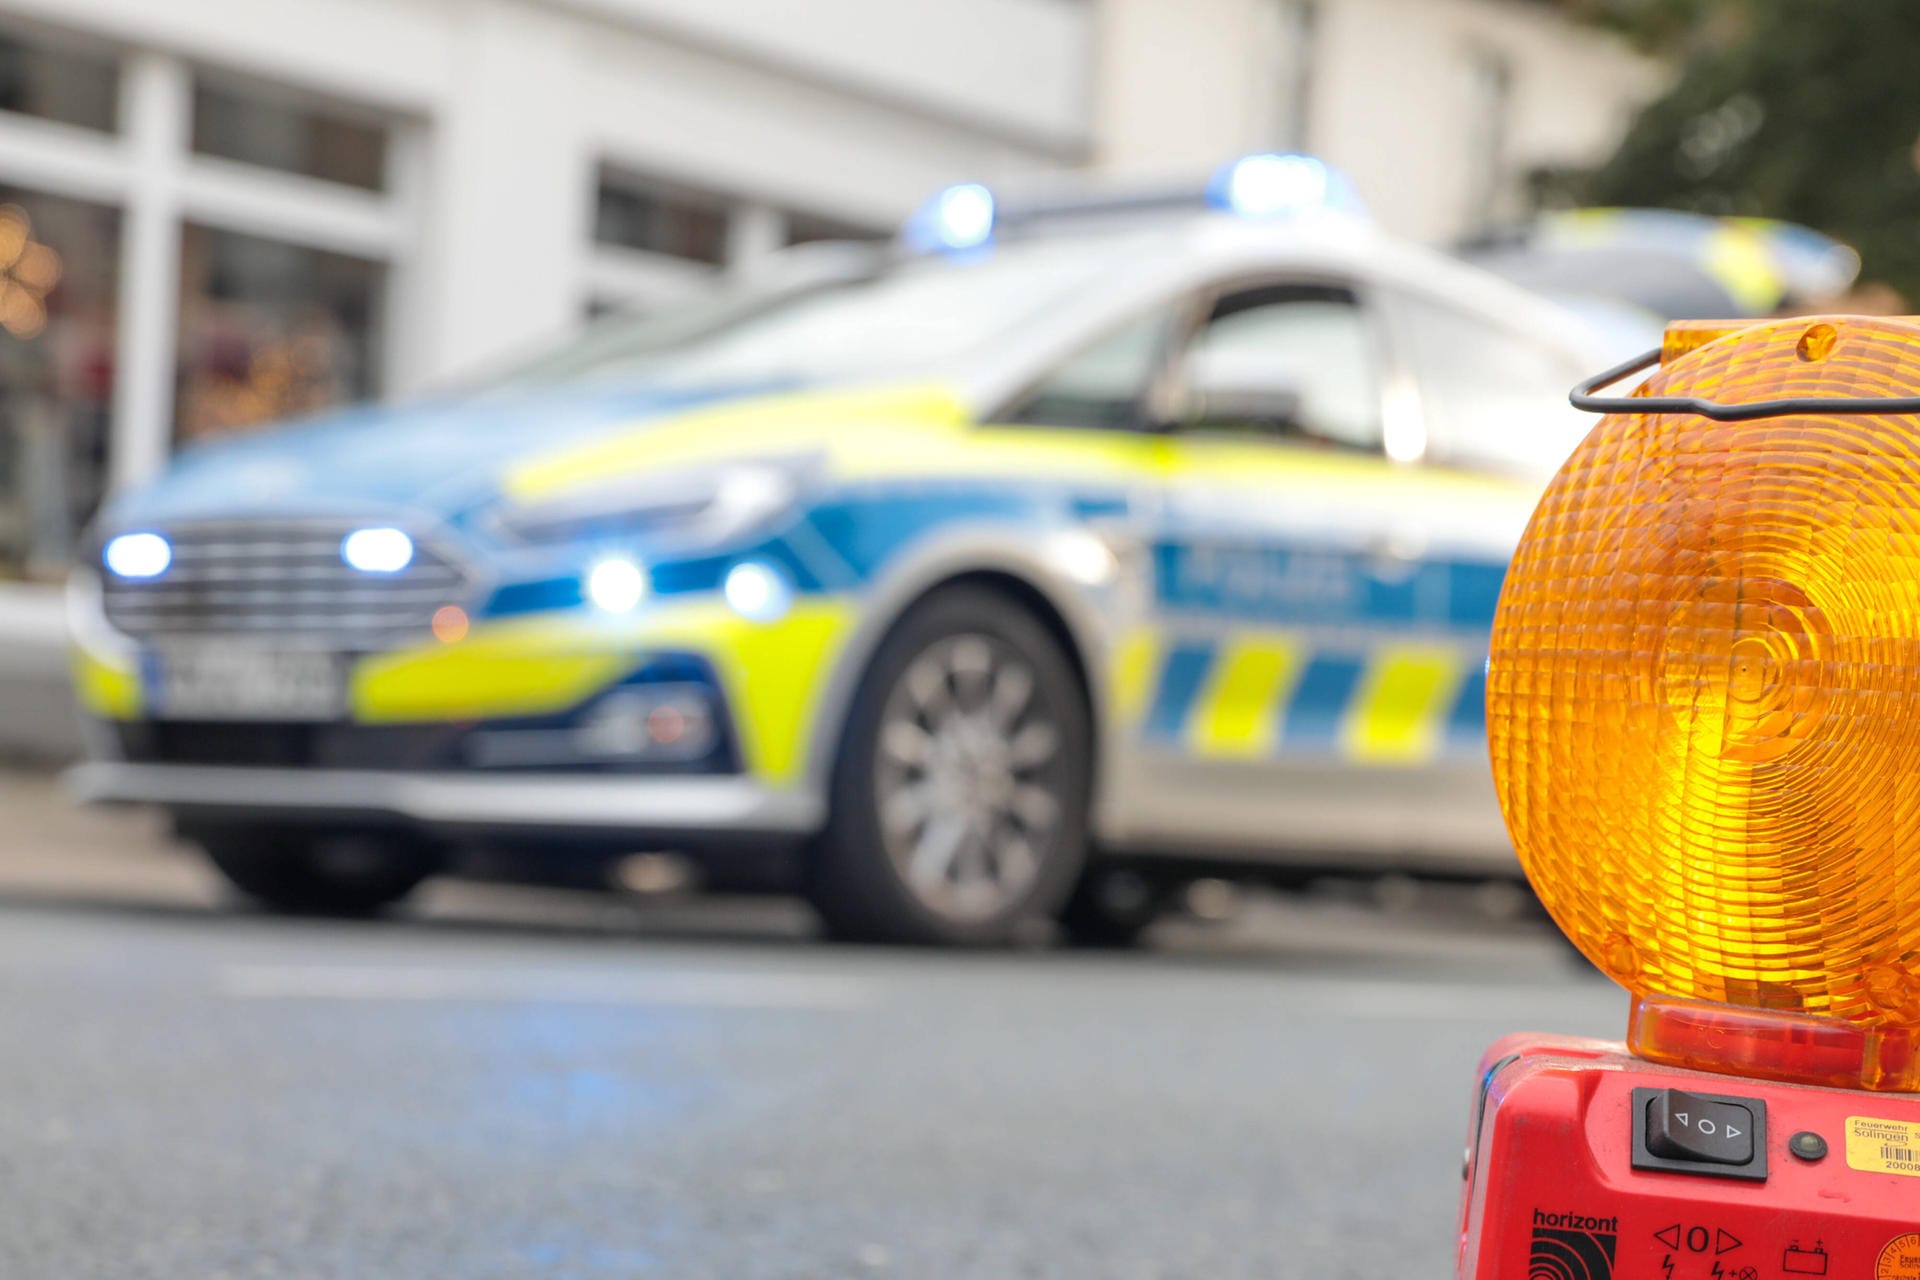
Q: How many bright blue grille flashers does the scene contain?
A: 2